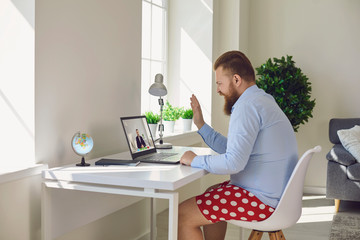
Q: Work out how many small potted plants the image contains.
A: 3